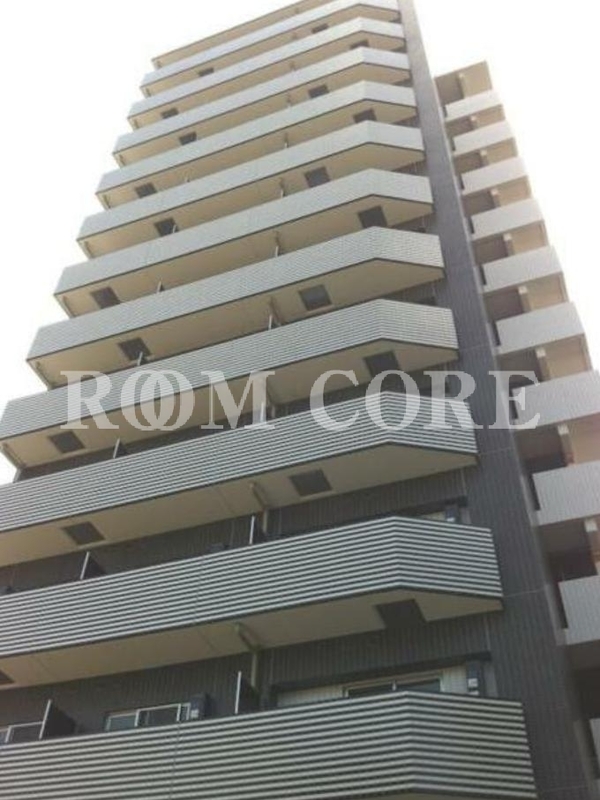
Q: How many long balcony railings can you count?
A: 11